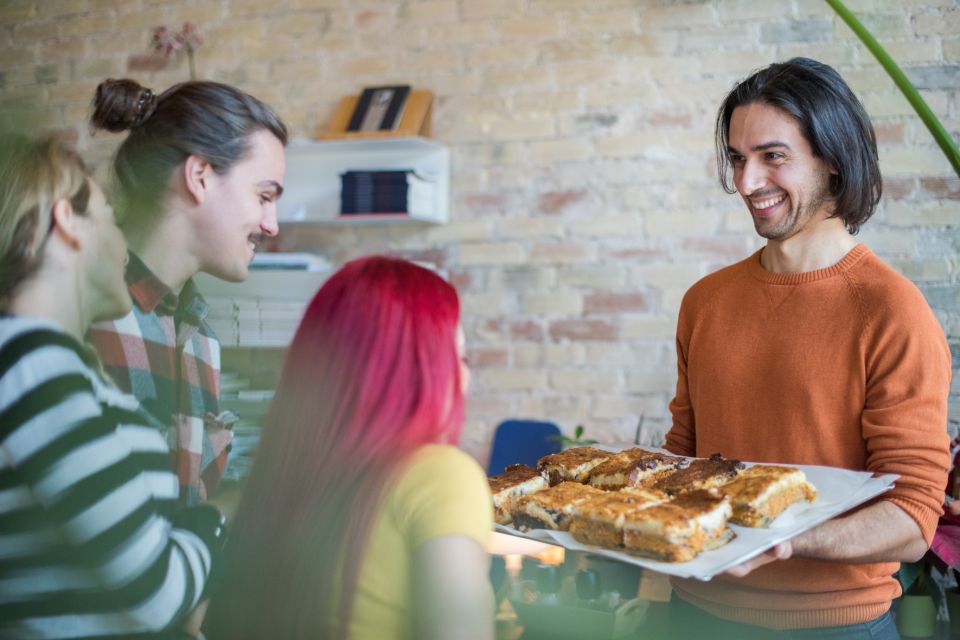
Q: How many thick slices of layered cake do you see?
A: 8